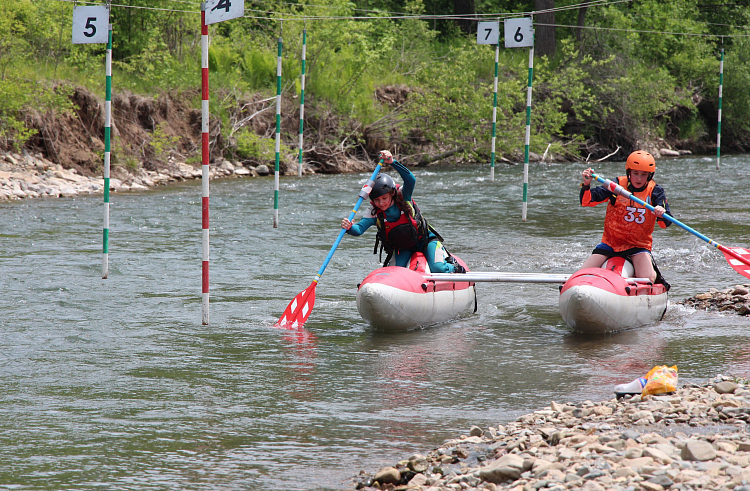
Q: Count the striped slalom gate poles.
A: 7